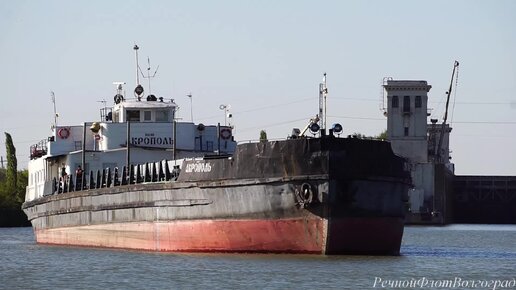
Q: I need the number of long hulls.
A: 1